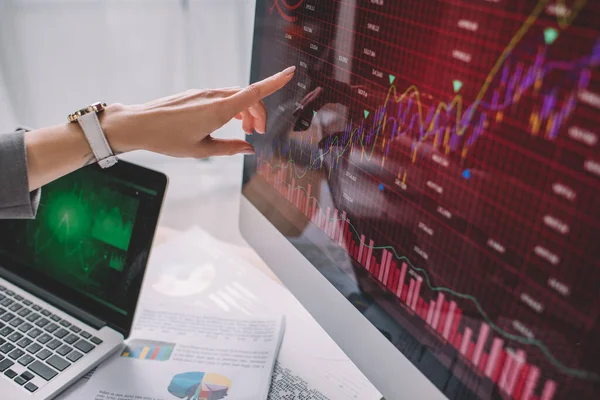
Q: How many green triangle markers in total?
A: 5